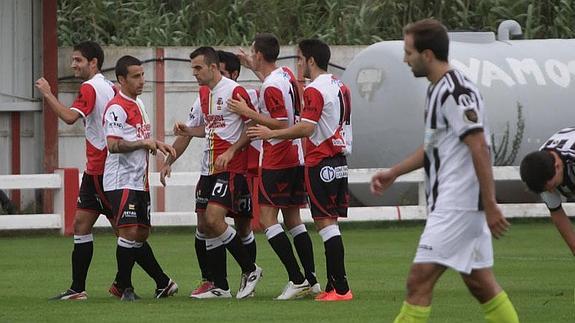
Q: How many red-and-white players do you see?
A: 6